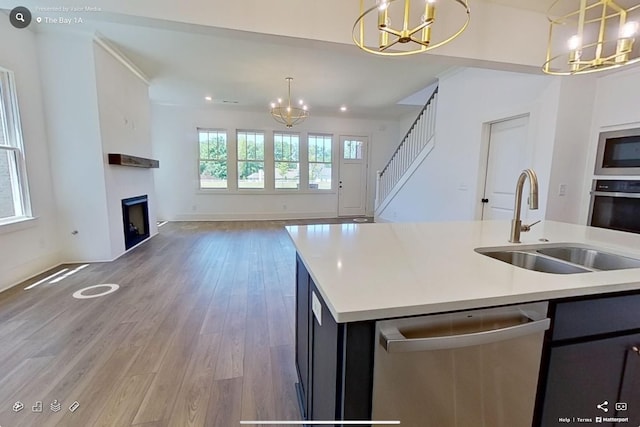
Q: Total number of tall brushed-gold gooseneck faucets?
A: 1